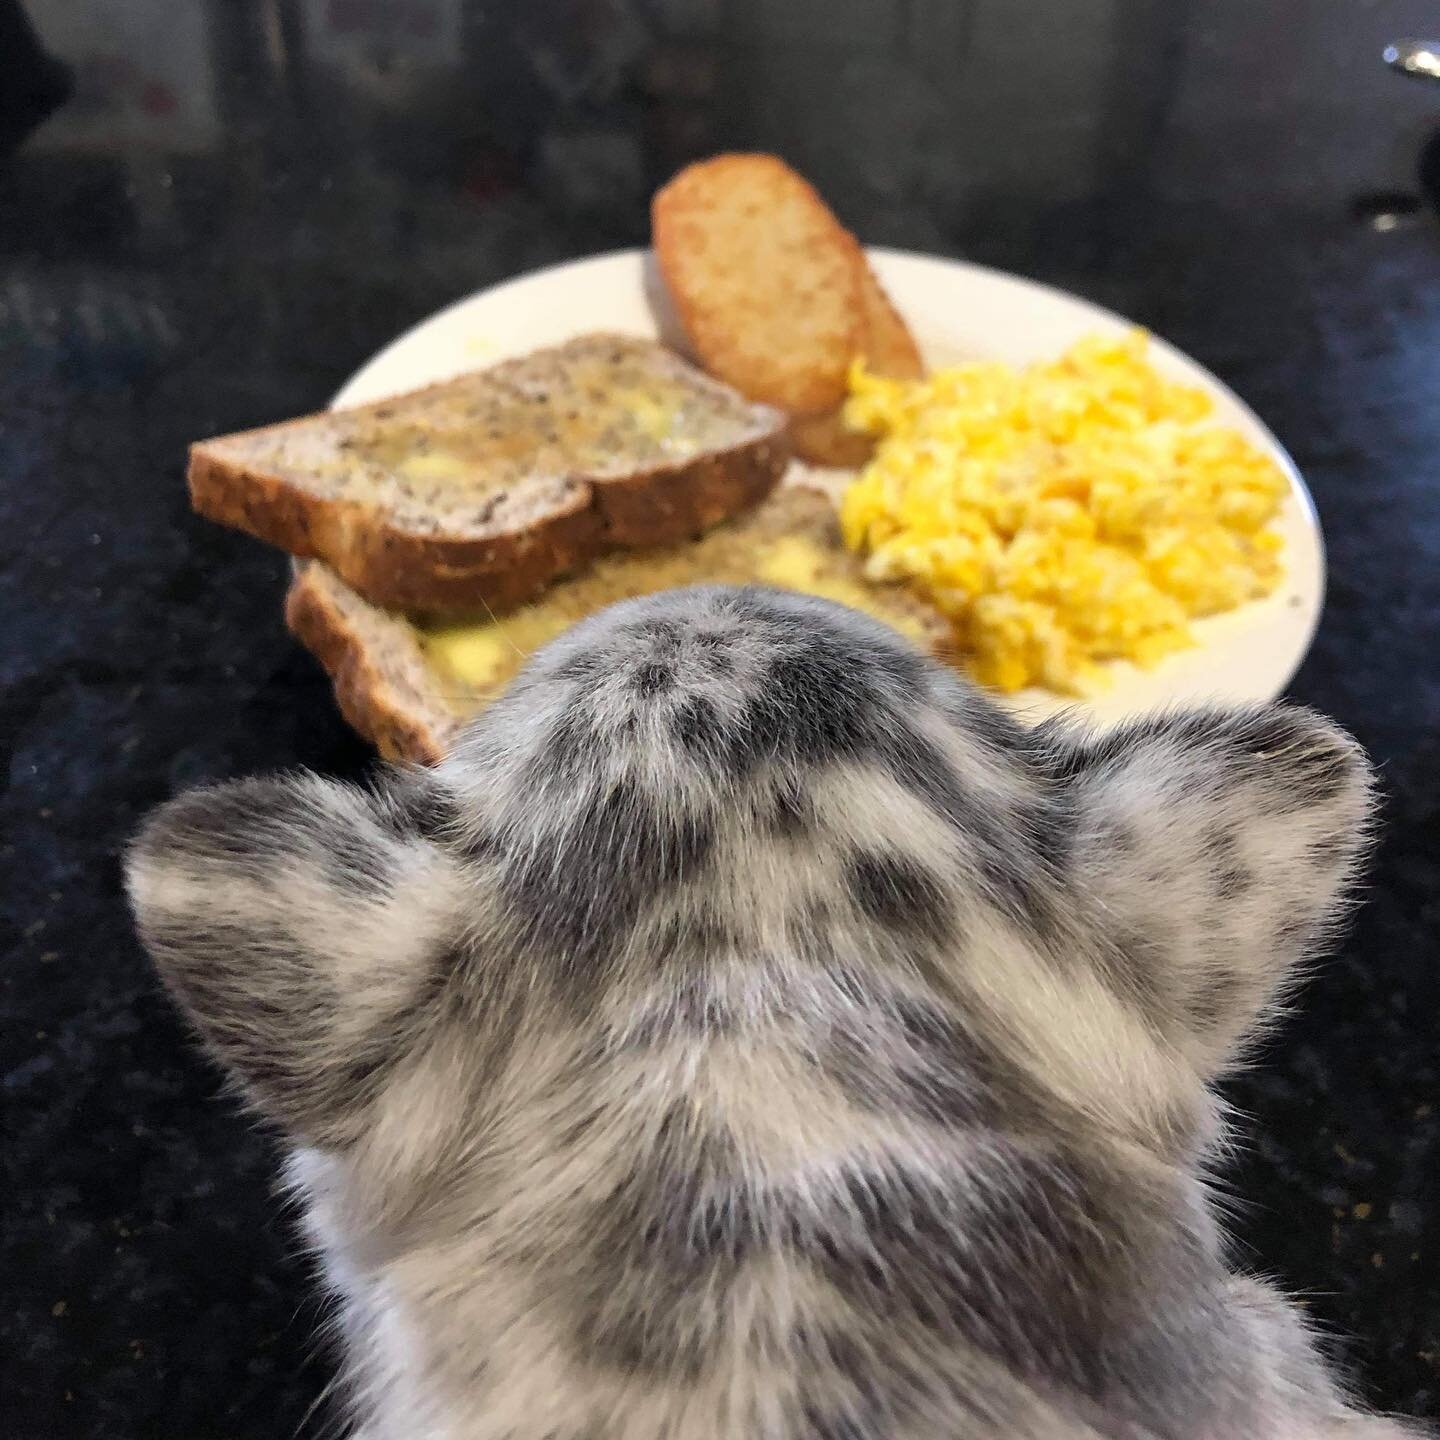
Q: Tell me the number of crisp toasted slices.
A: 2